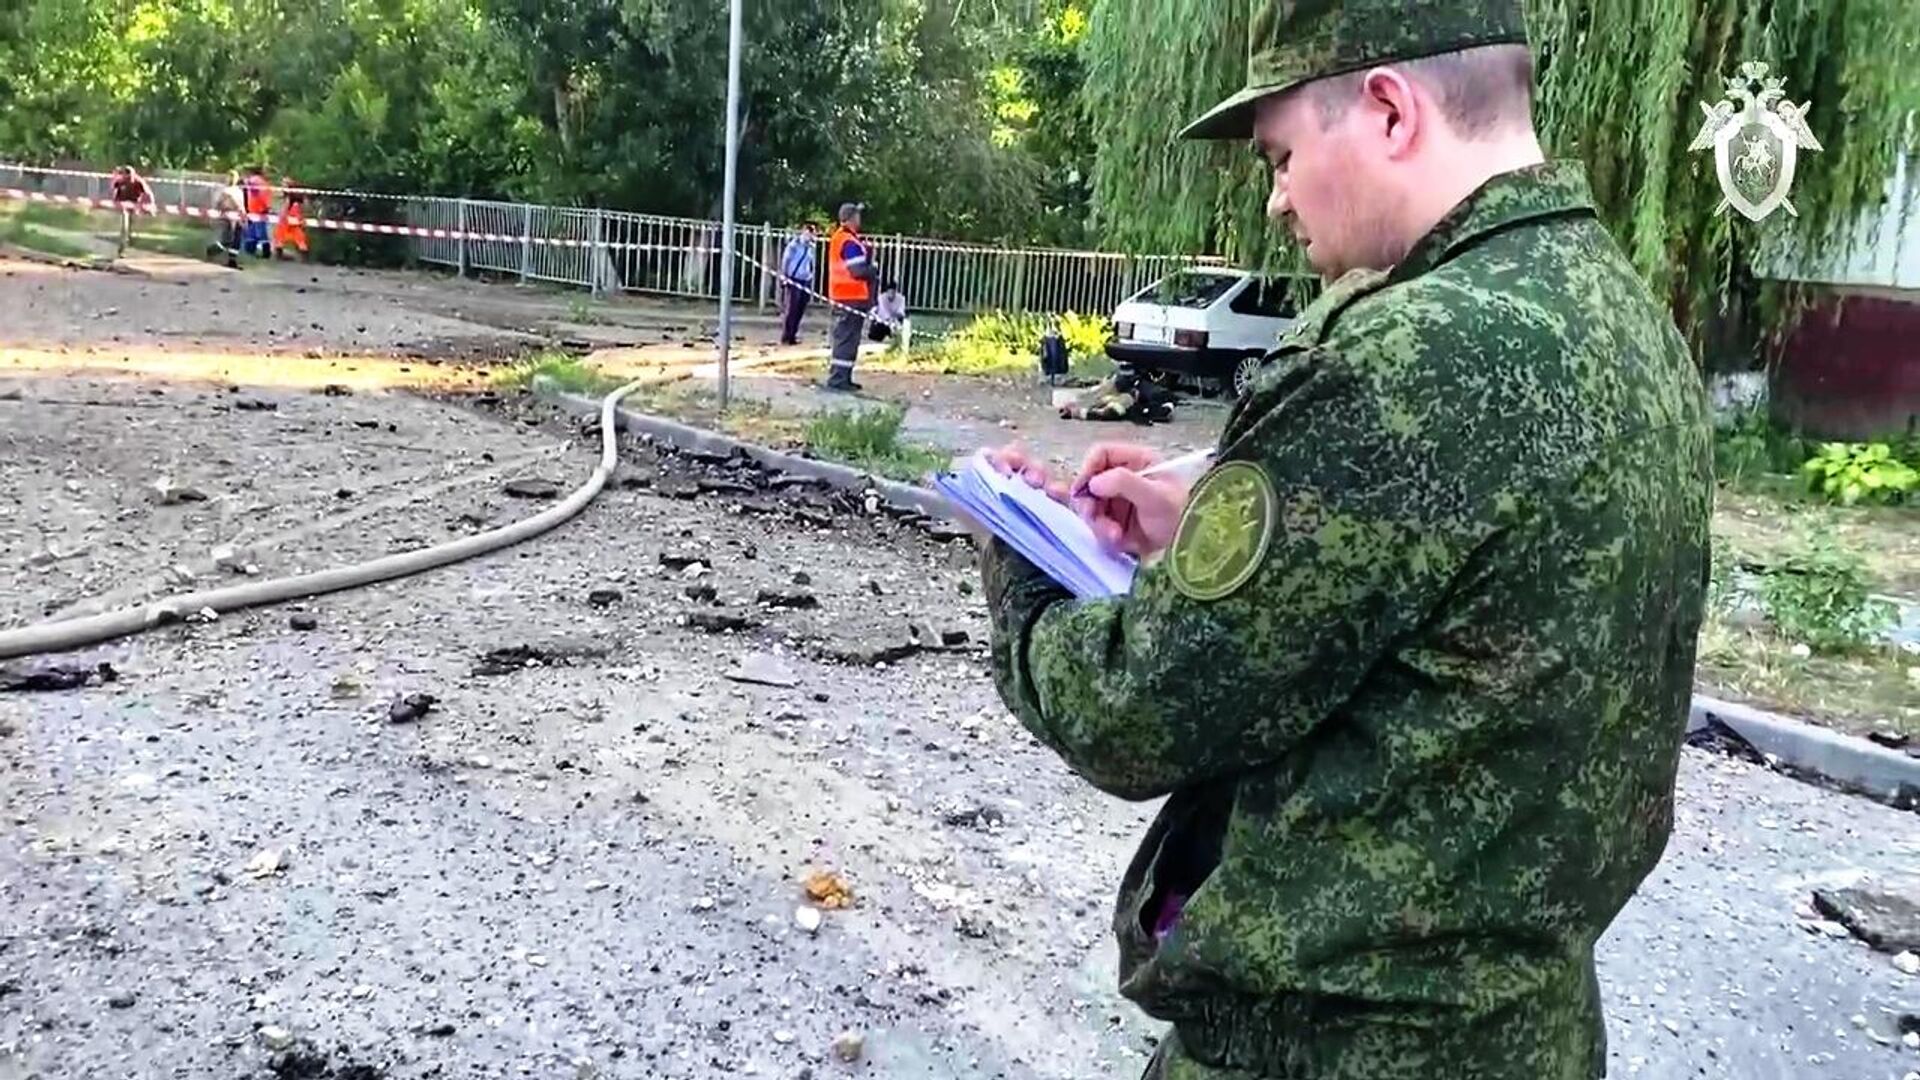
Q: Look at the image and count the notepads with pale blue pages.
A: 1